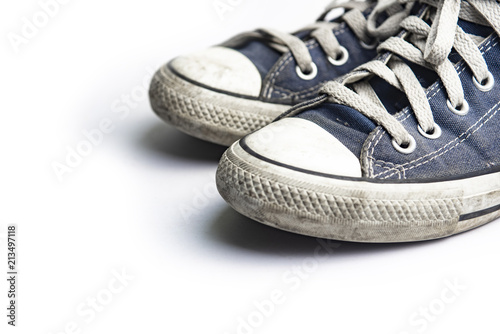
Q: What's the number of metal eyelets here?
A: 7